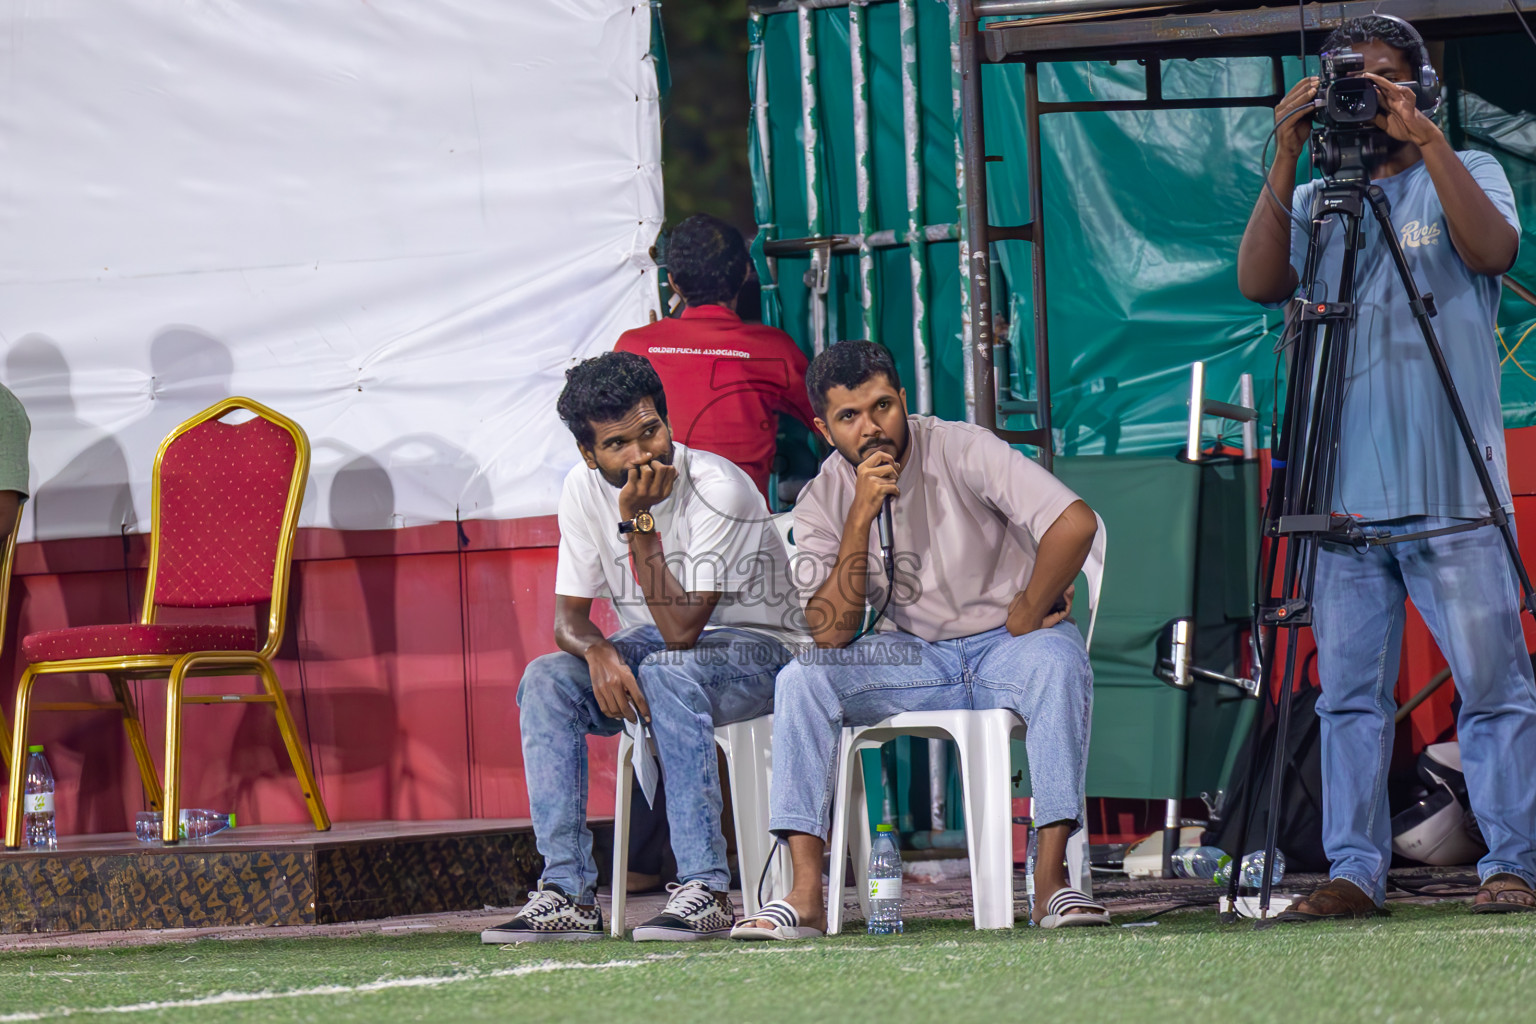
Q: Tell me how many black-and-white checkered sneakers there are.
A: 2